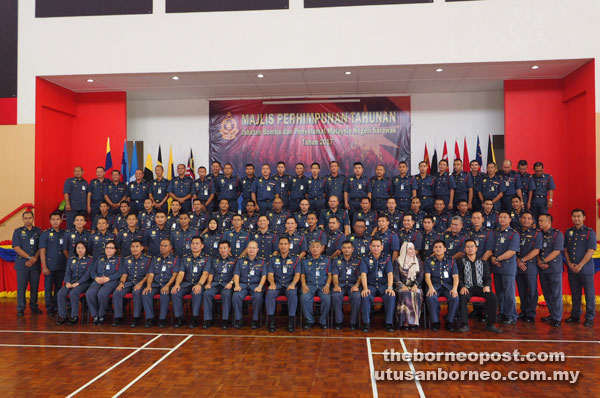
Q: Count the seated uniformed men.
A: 10